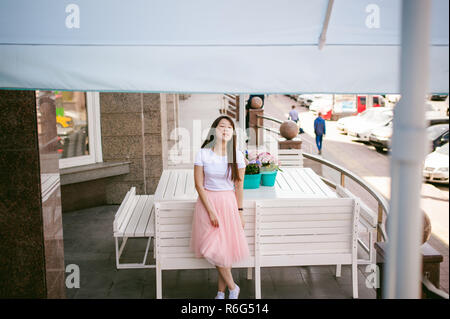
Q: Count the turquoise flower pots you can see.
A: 2